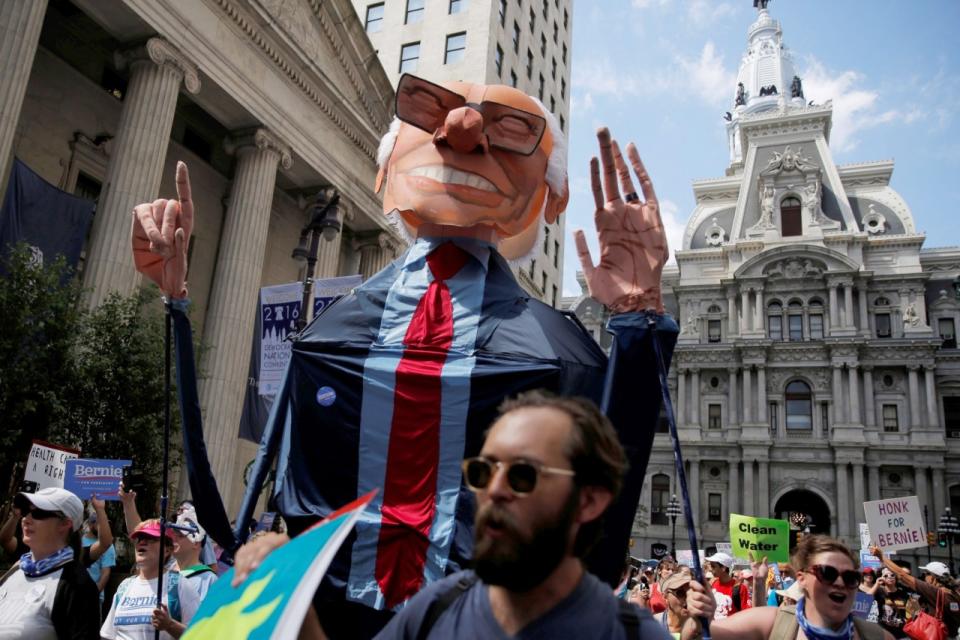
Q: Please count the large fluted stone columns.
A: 5